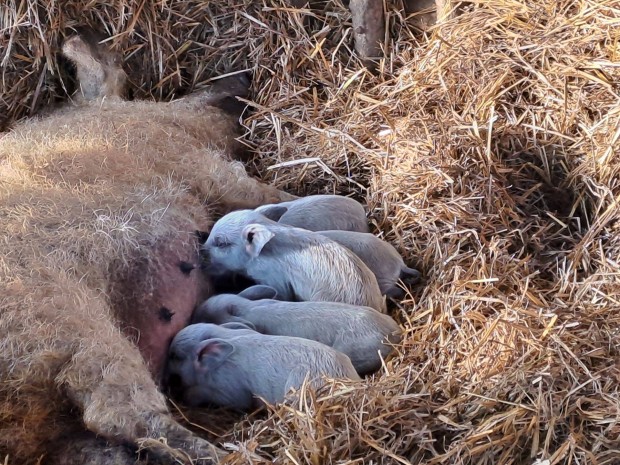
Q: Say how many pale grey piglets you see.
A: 5